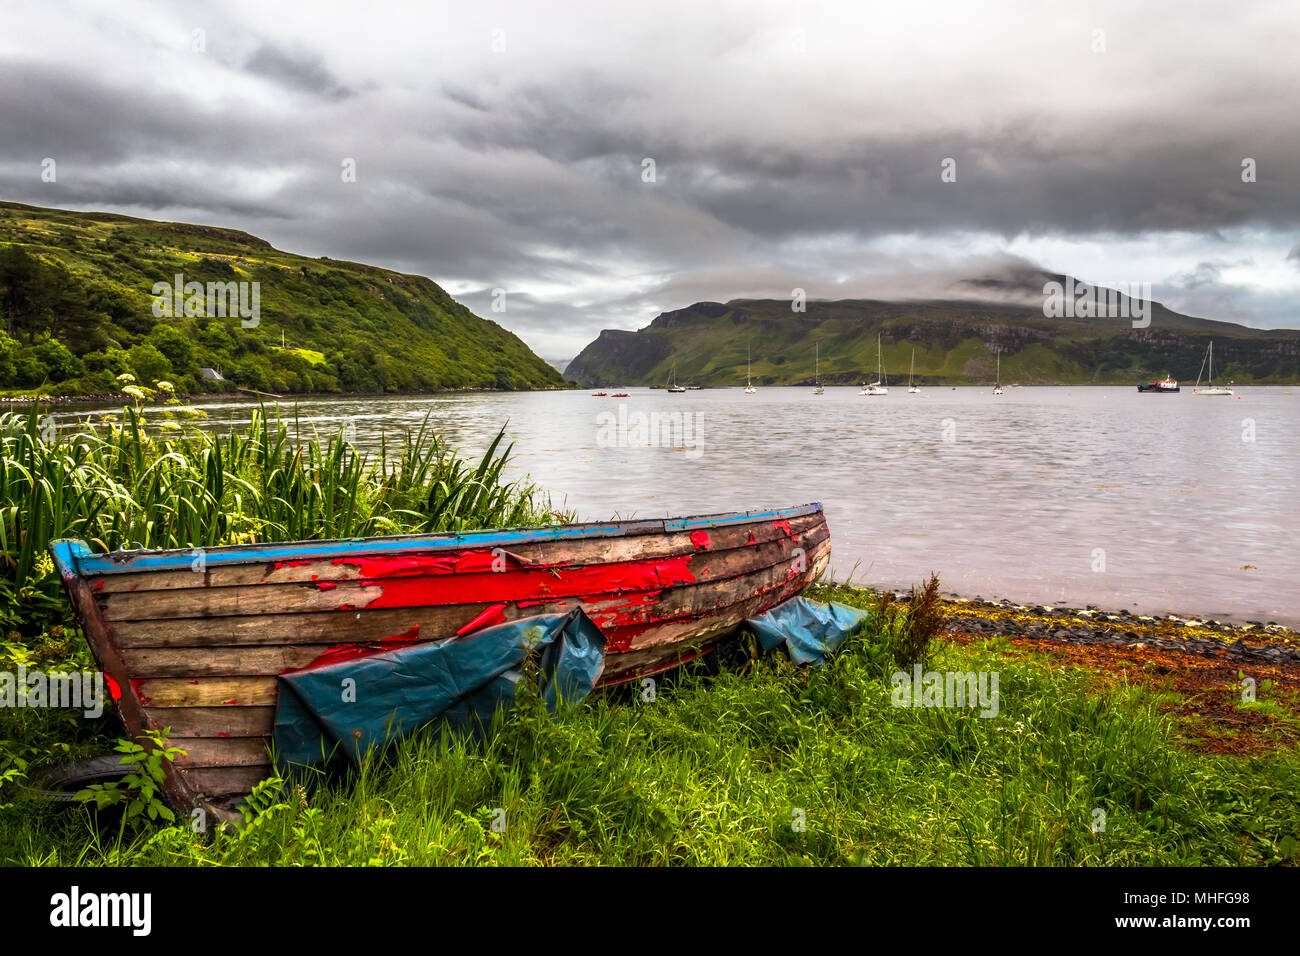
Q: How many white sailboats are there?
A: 6